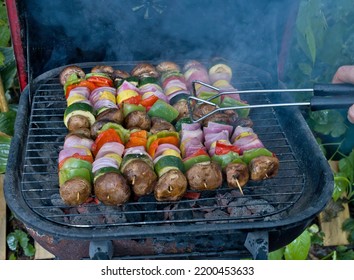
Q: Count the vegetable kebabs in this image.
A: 14